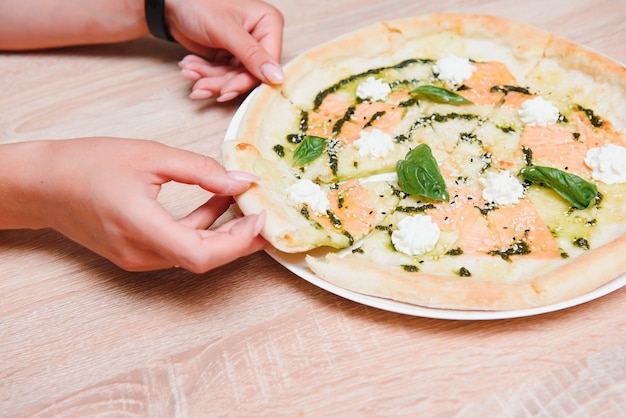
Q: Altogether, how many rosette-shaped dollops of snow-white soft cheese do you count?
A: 8